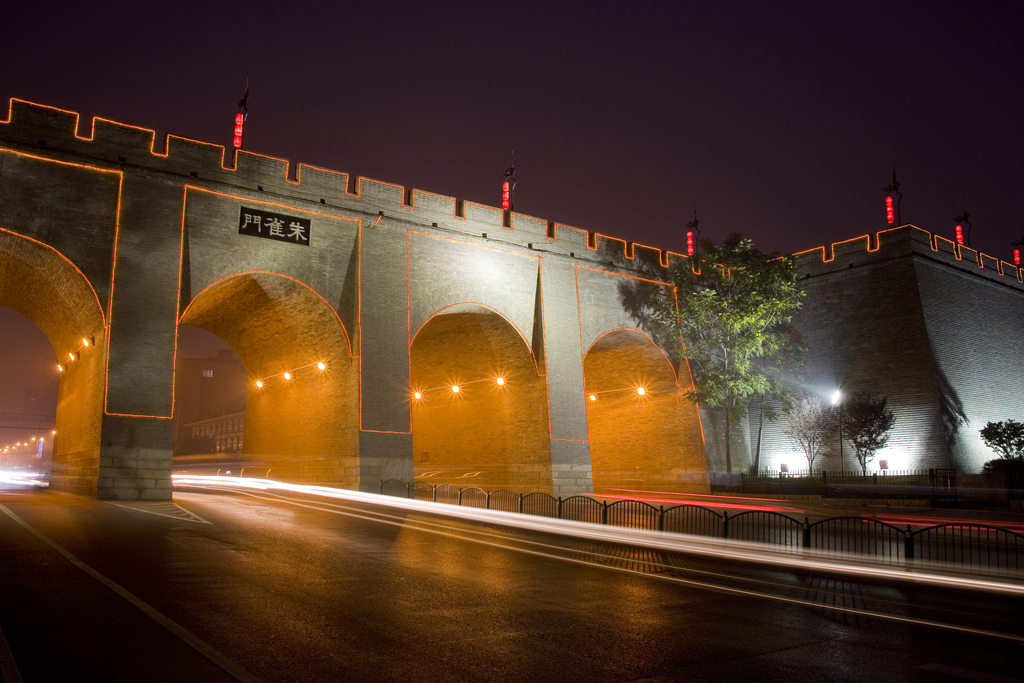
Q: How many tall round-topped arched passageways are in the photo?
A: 4